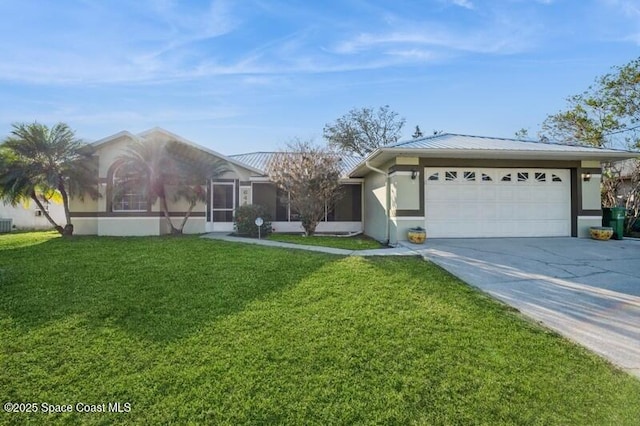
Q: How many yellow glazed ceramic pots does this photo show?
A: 2